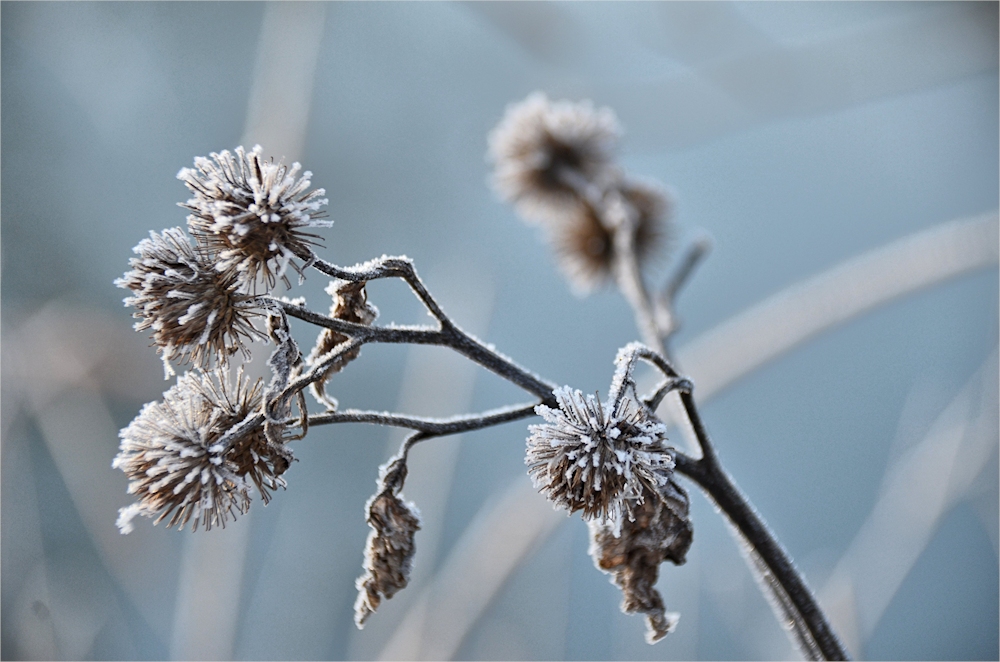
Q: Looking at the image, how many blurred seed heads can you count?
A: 2